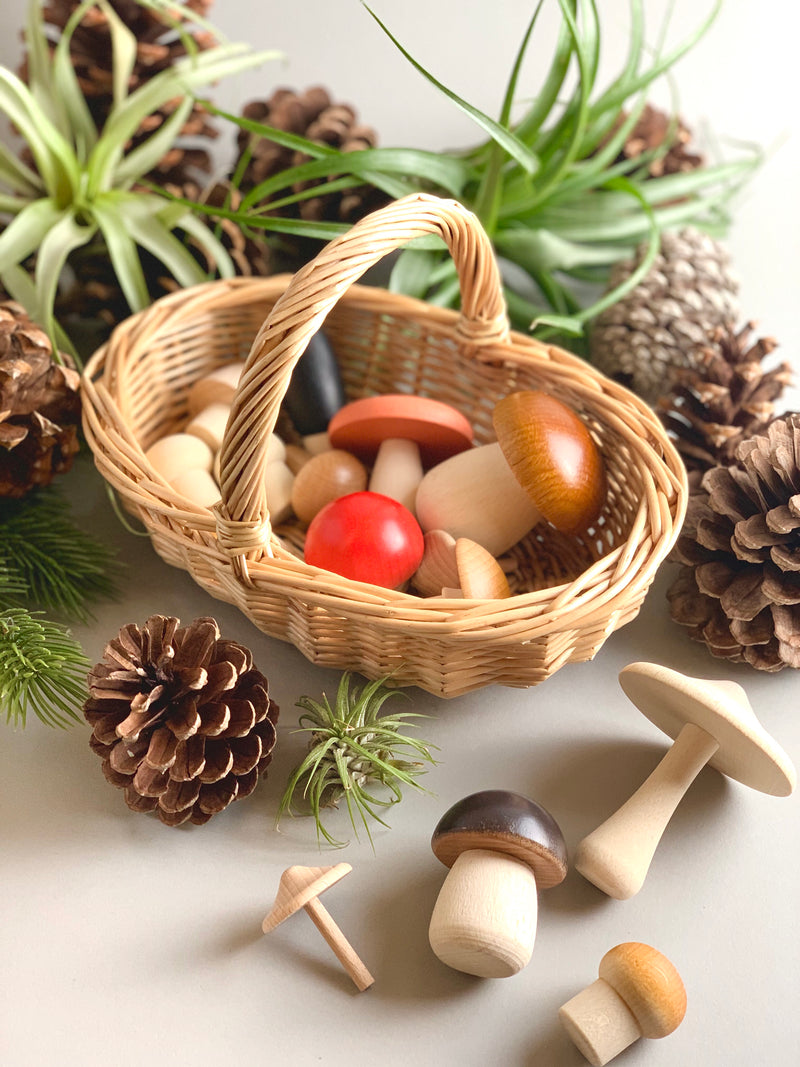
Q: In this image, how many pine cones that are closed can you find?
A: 1